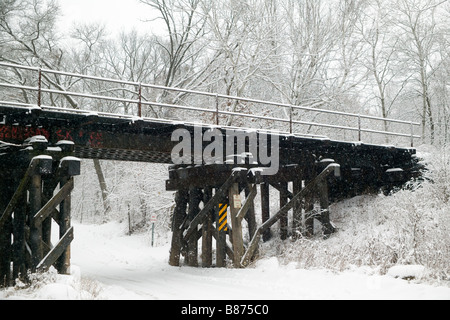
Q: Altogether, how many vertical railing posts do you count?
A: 6